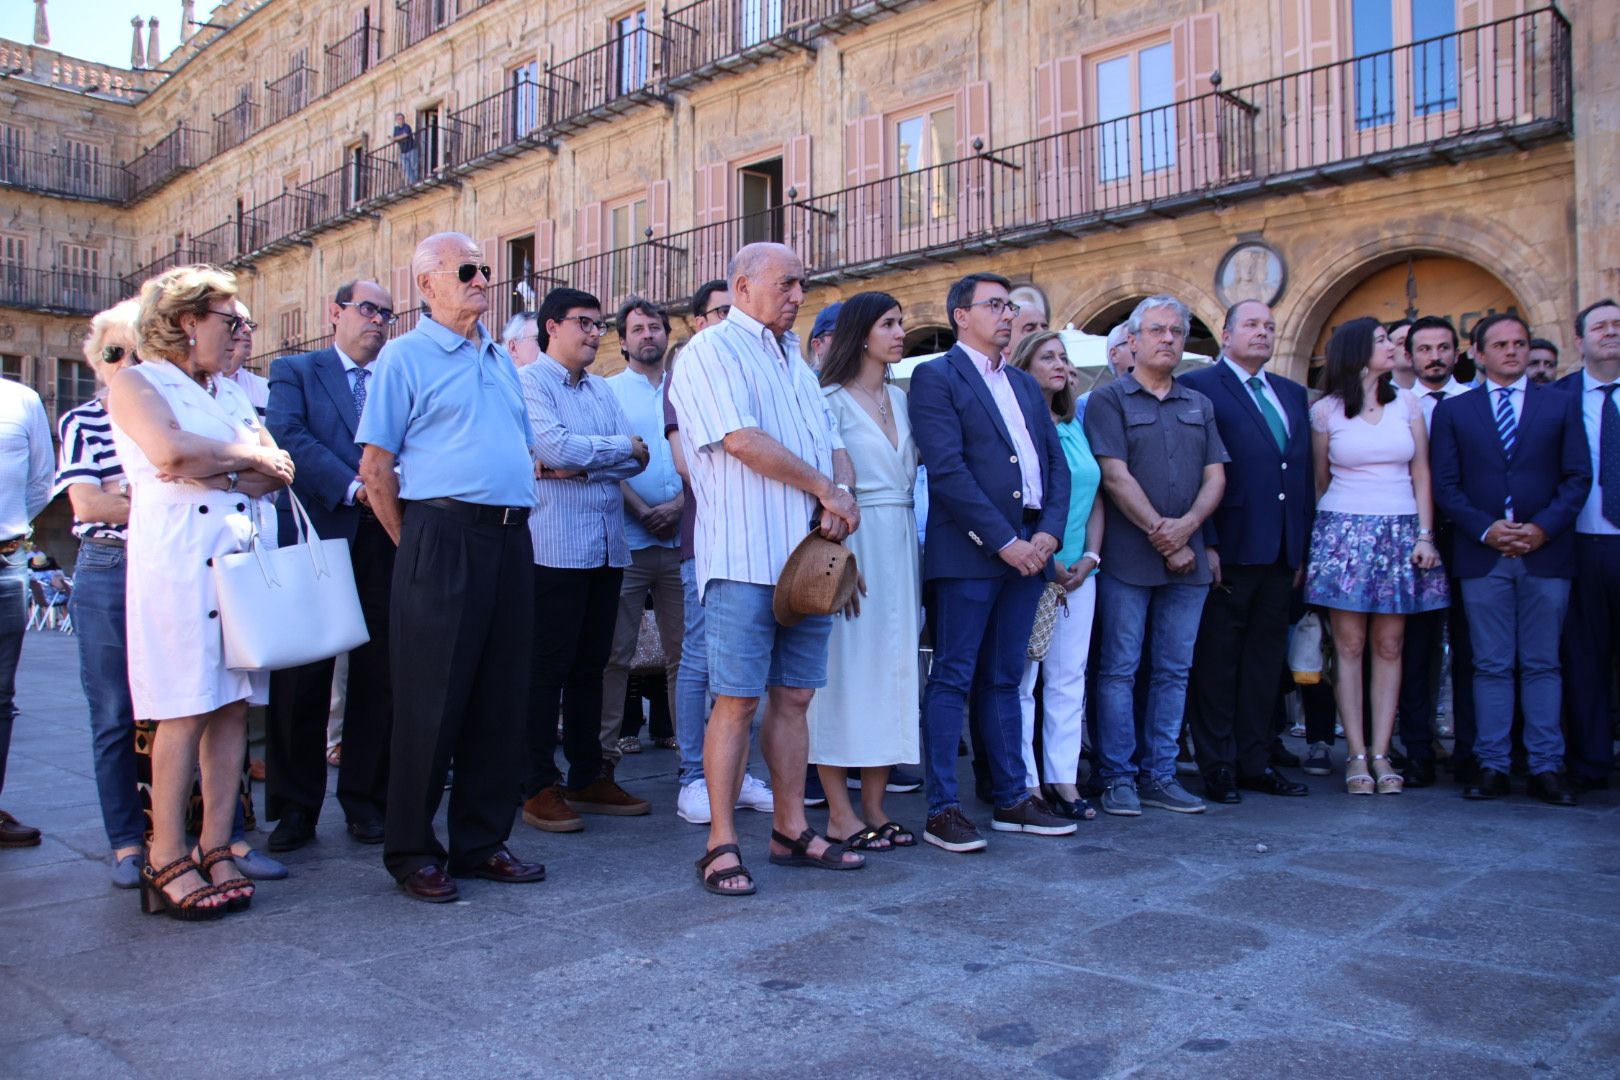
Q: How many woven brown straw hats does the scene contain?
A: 1